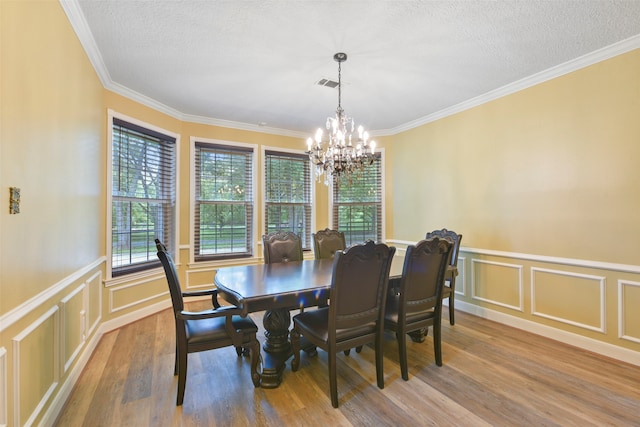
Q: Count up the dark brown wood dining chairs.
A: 6